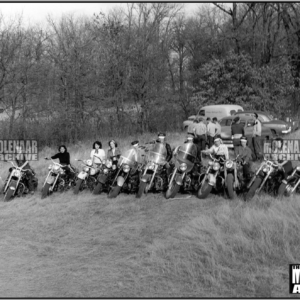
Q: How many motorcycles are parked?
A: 11